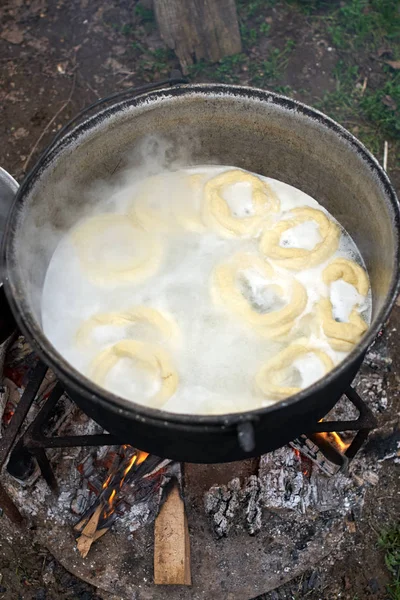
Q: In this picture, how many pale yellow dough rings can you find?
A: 9